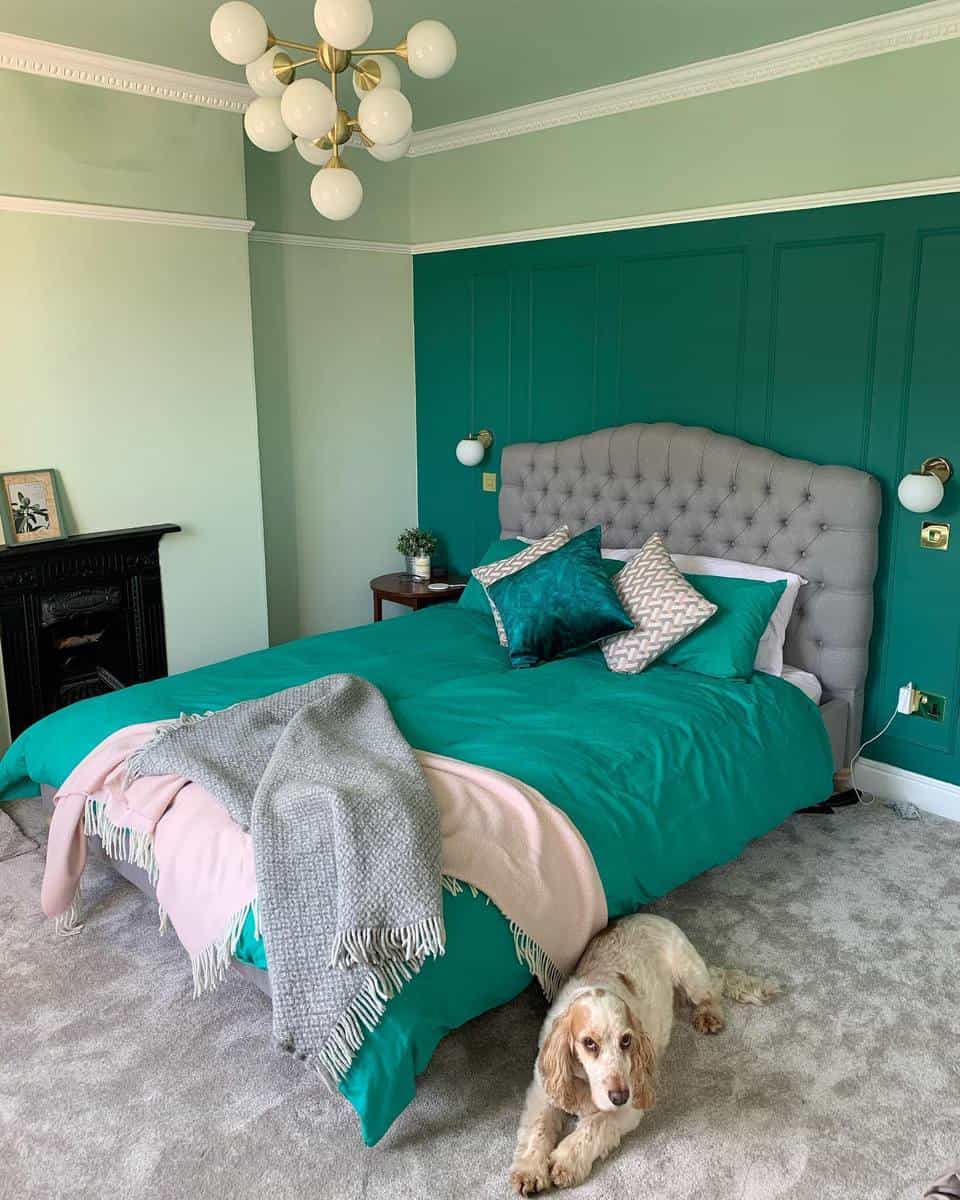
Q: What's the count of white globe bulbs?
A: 13